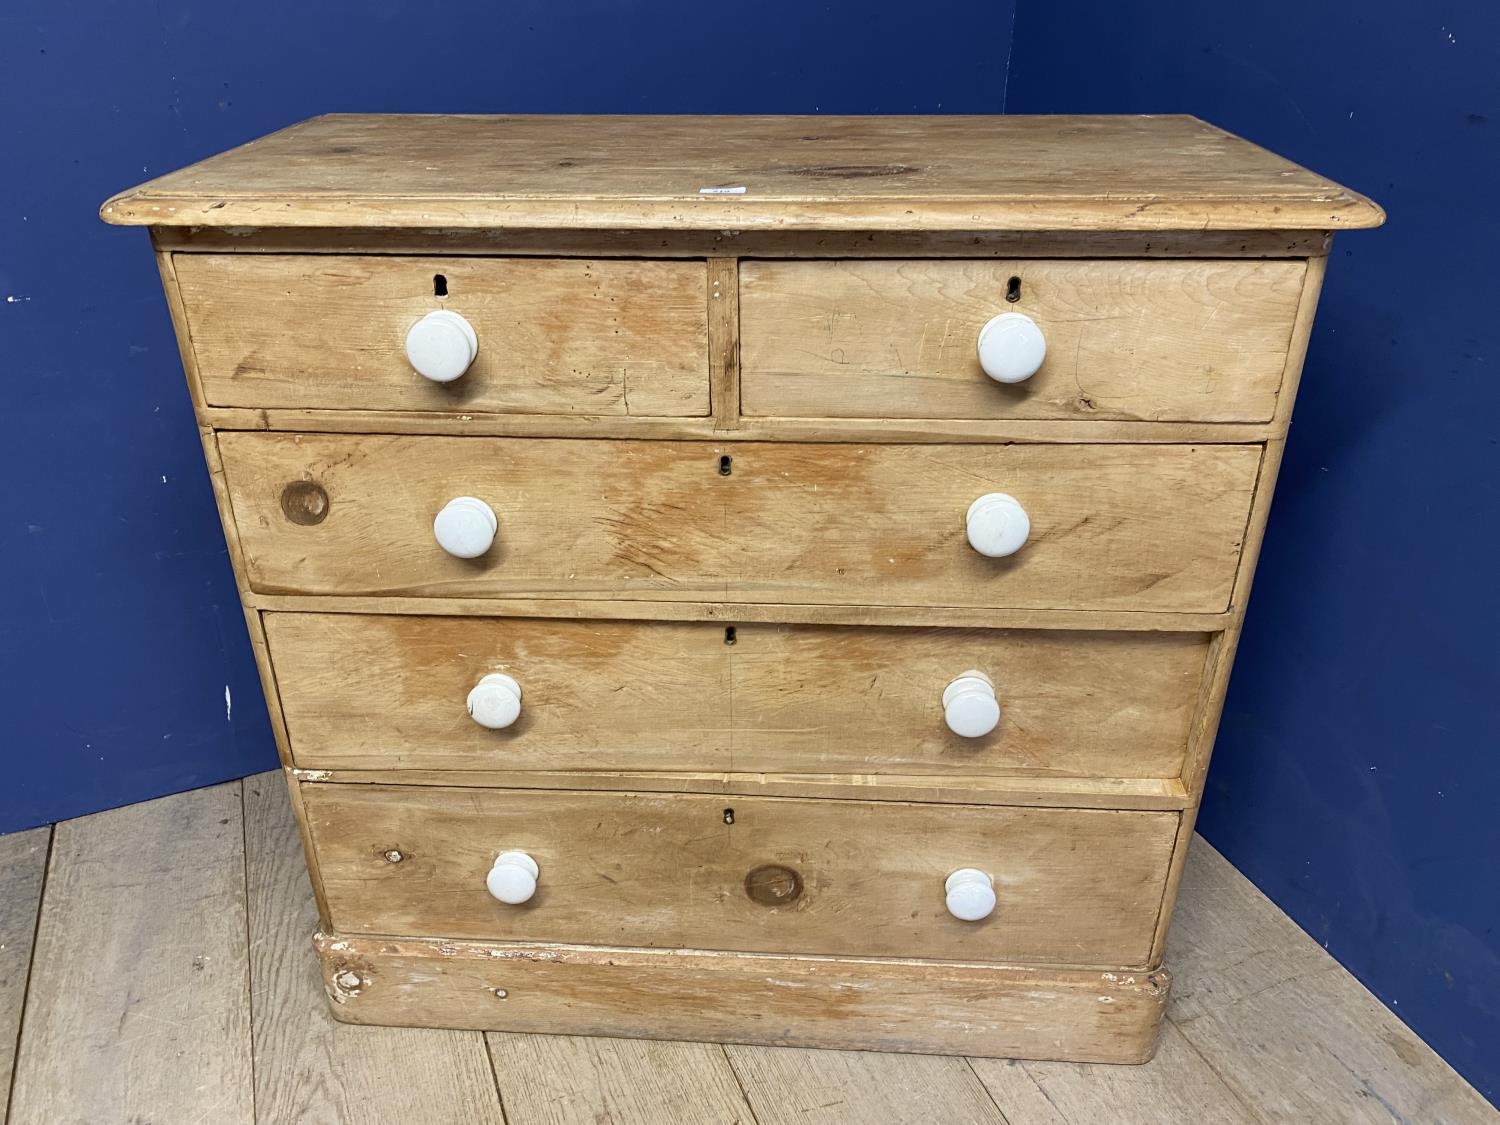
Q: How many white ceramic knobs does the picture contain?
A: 8